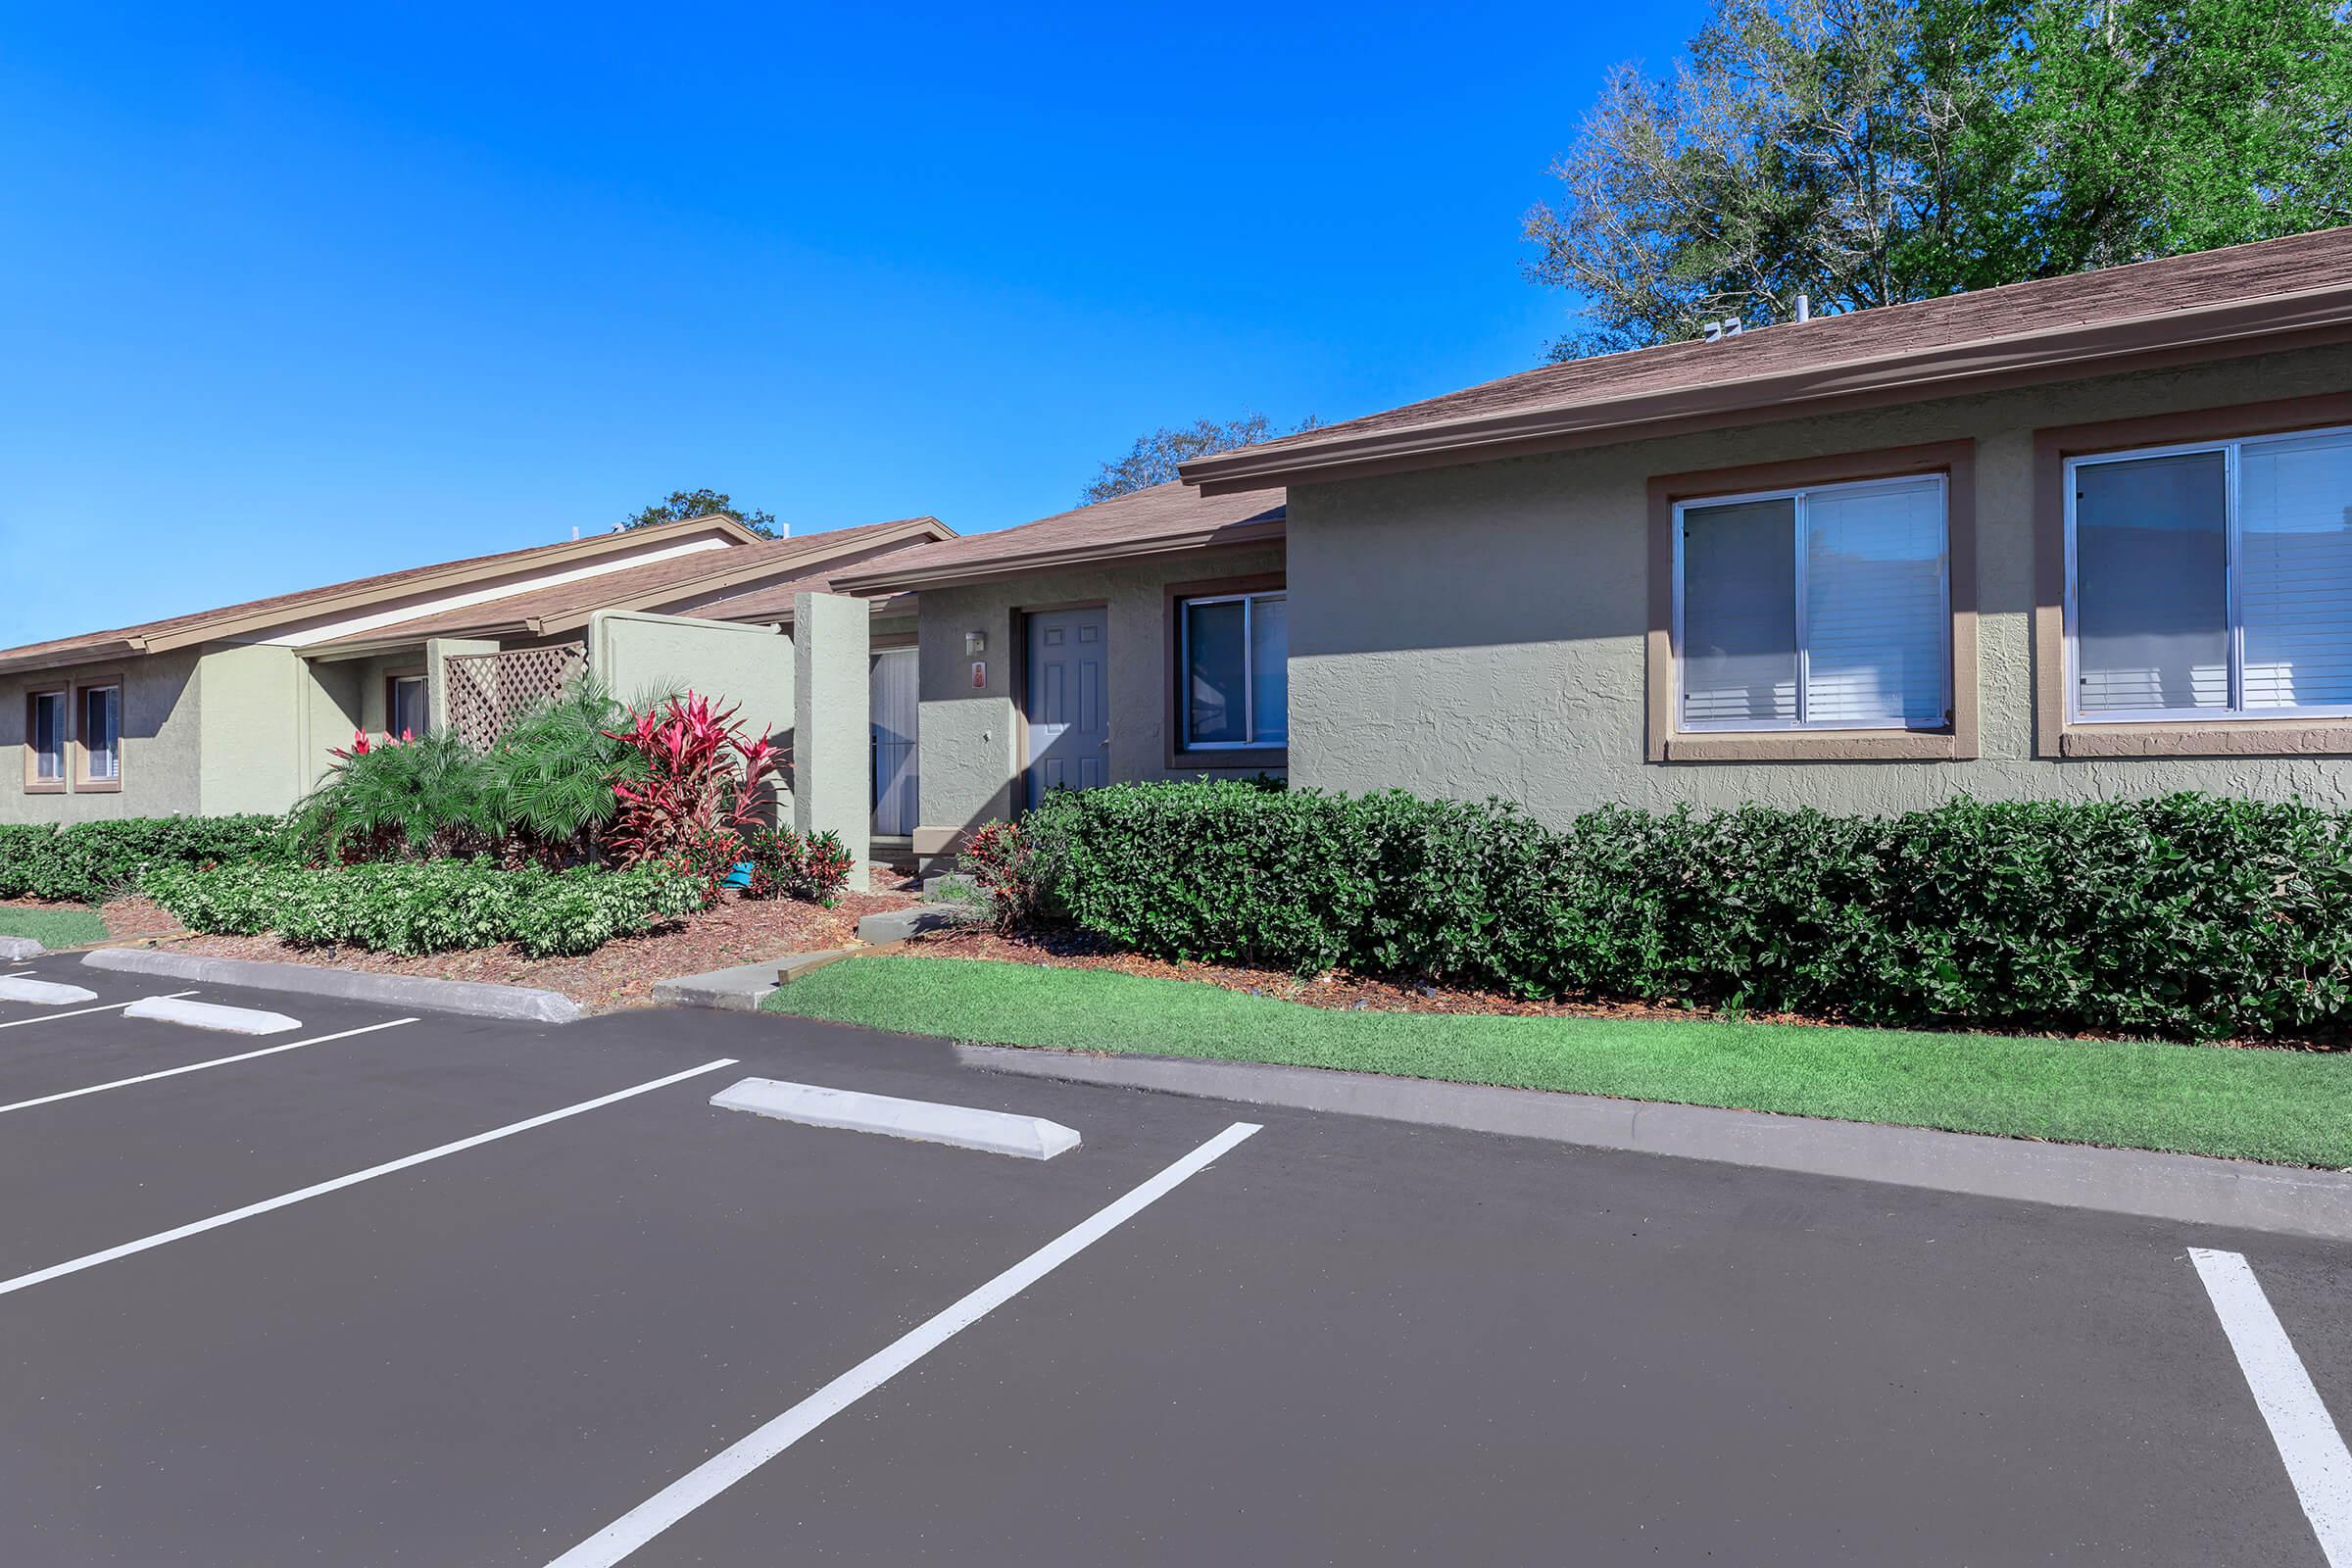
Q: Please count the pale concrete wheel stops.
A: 3